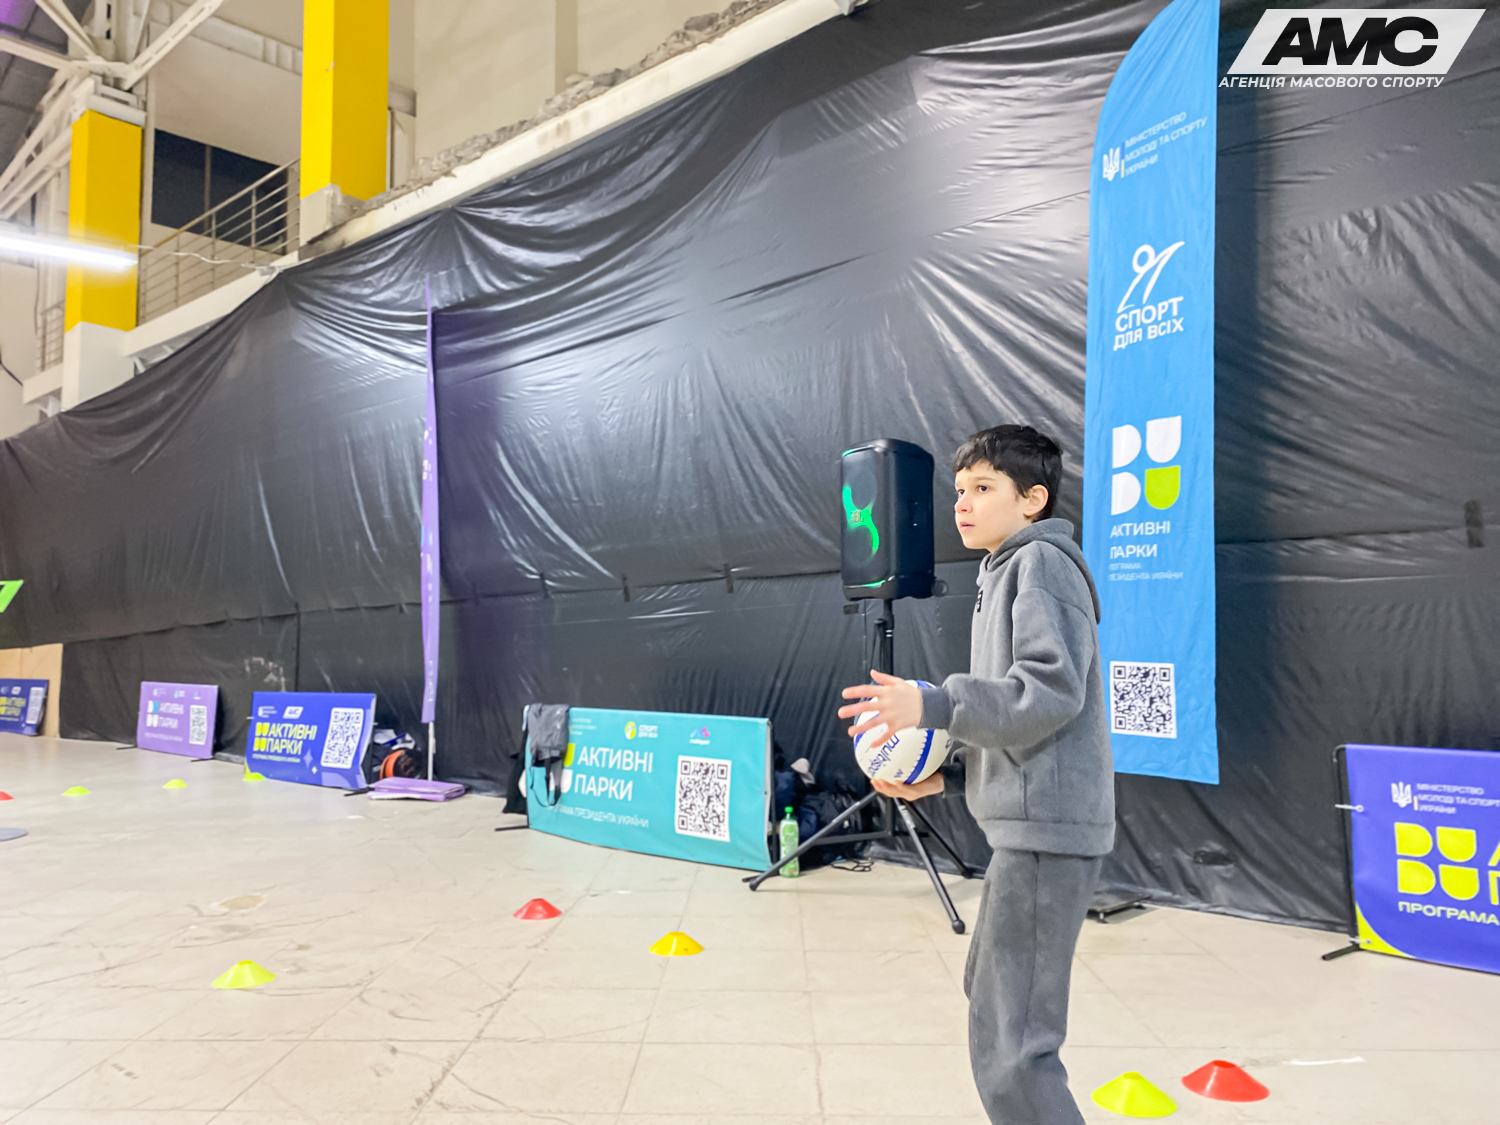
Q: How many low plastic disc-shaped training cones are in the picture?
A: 9